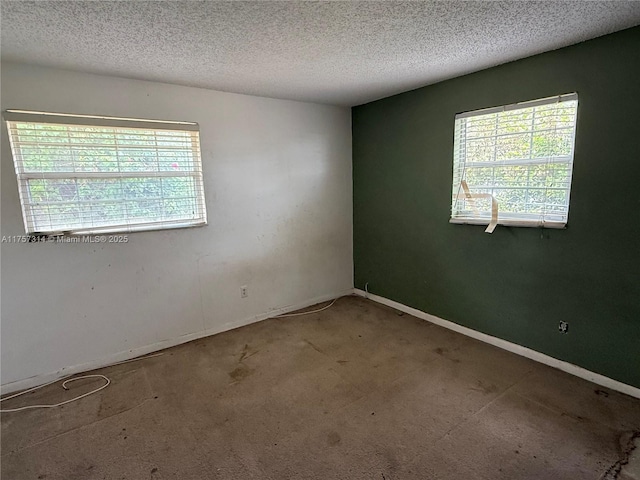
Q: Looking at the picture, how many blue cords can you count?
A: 0